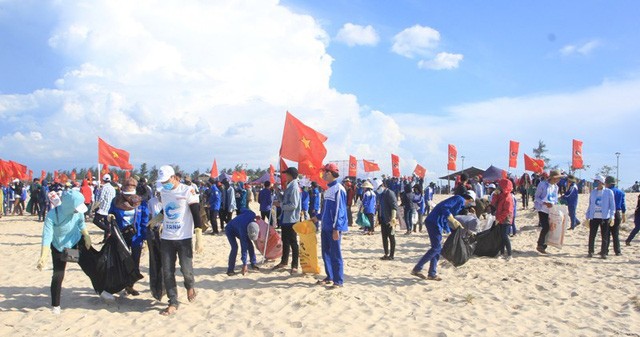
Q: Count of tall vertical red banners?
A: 5